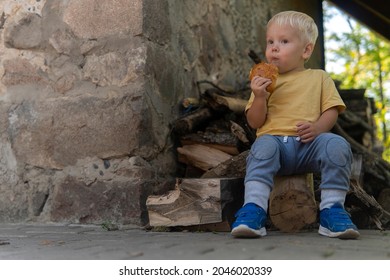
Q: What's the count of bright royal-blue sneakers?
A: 2